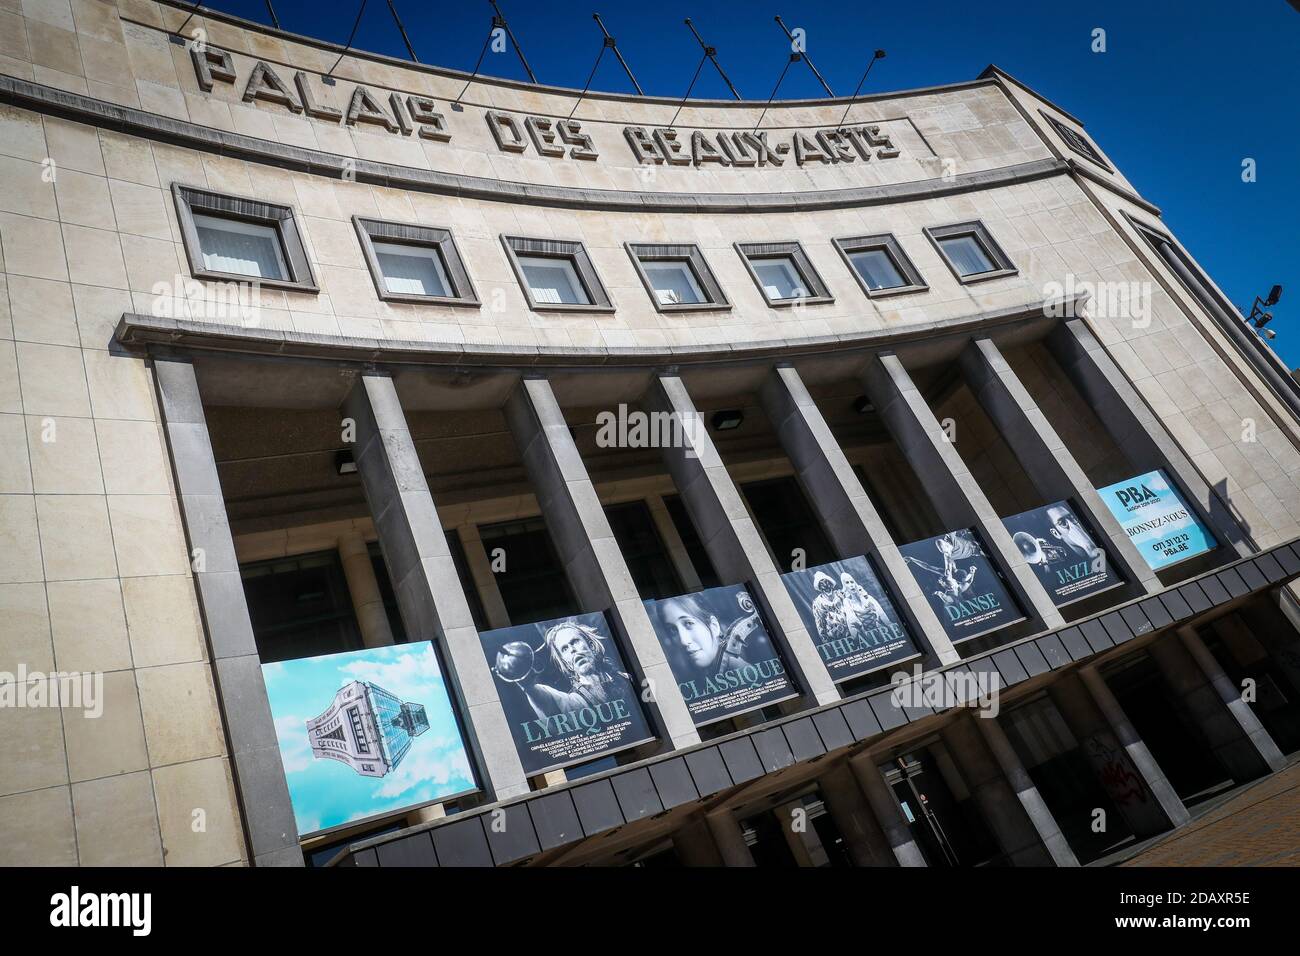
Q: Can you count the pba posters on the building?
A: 1